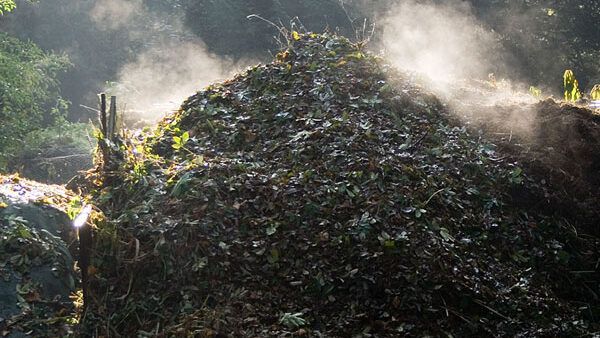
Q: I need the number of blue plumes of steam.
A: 0